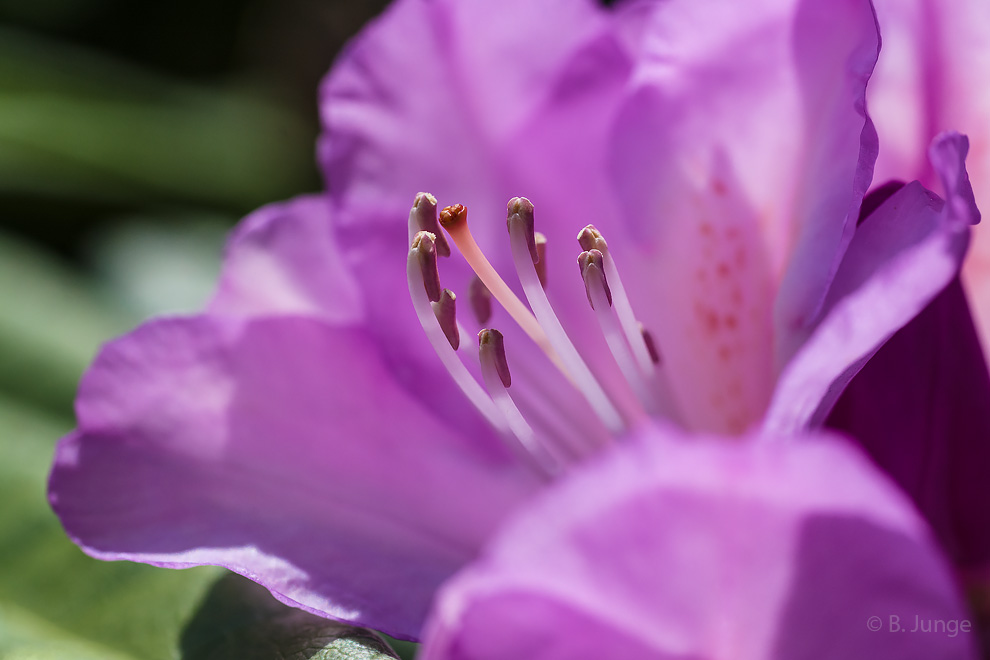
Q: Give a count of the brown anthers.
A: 10